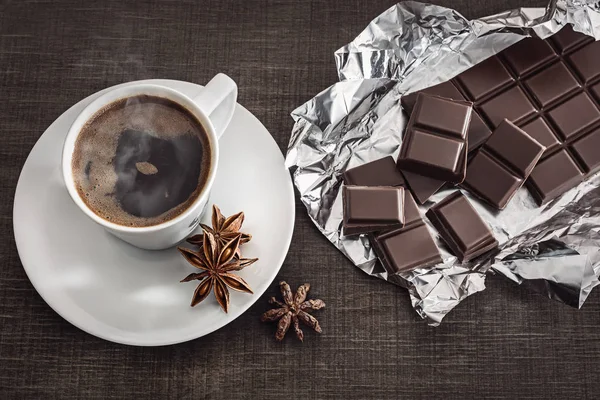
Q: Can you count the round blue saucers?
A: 0